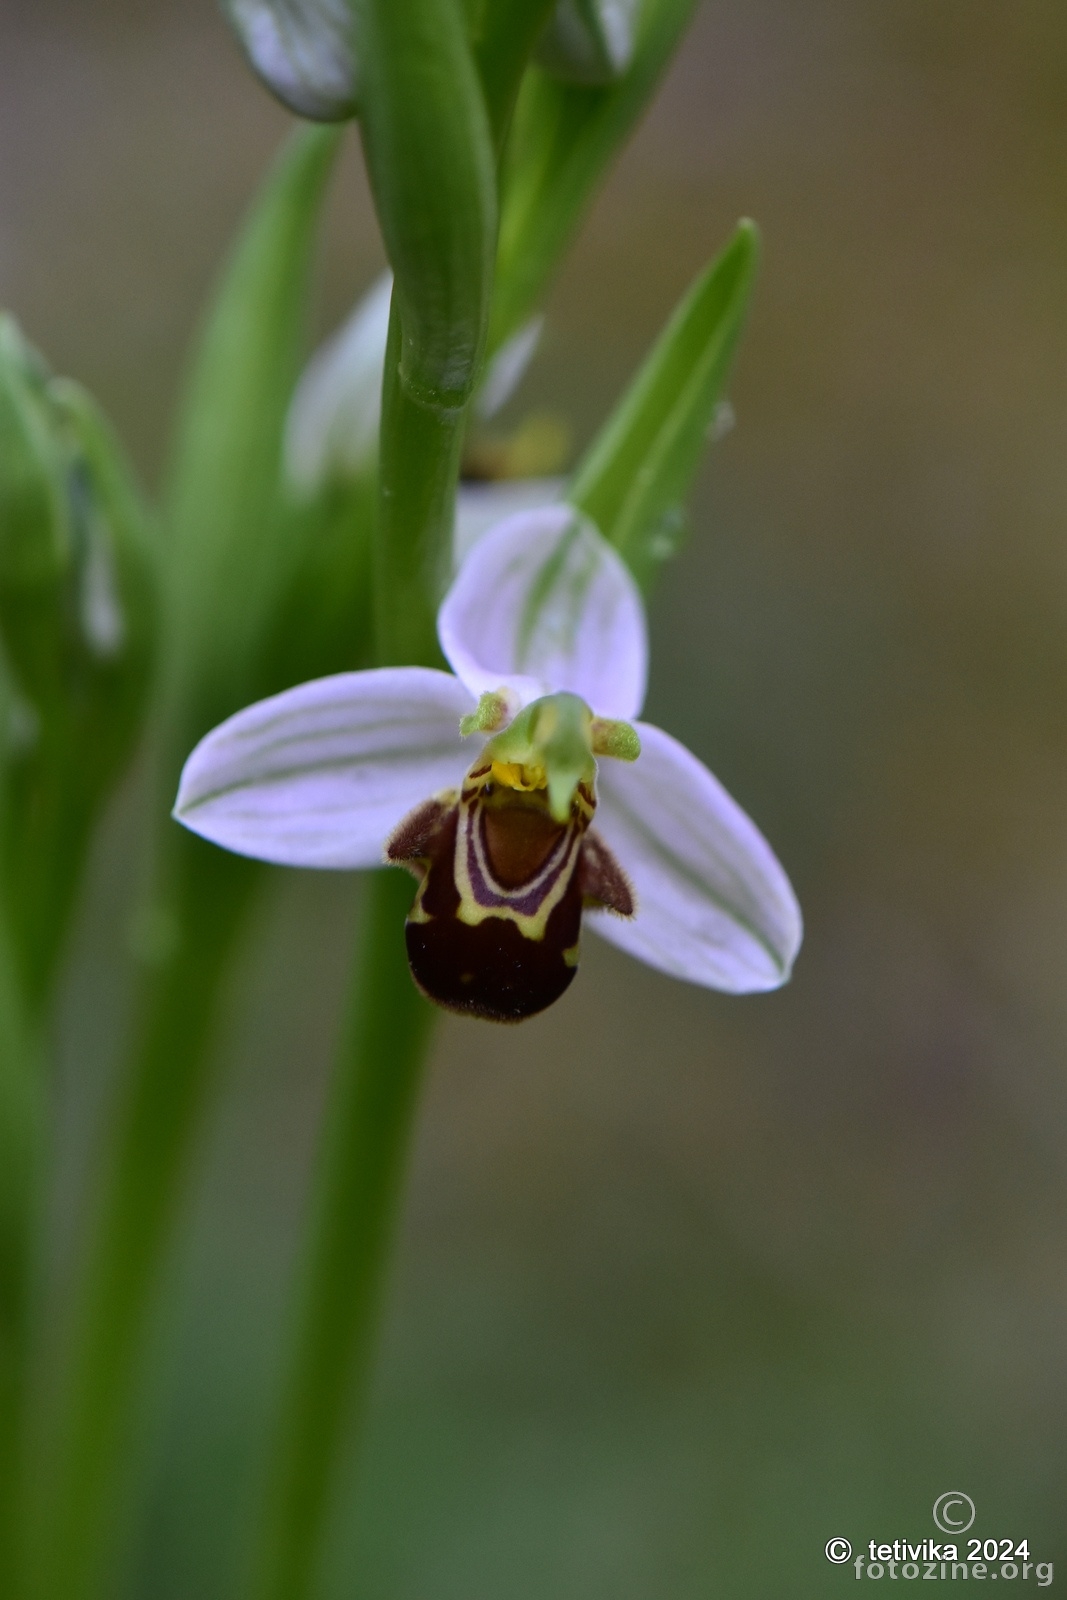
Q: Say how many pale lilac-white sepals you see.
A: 3